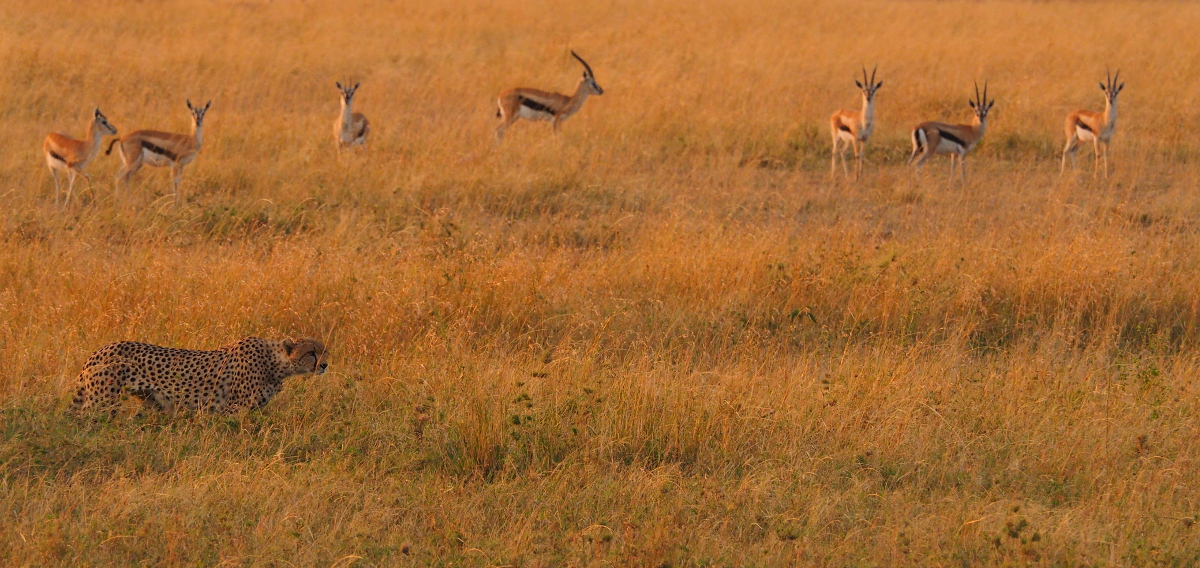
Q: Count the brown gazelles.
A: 7